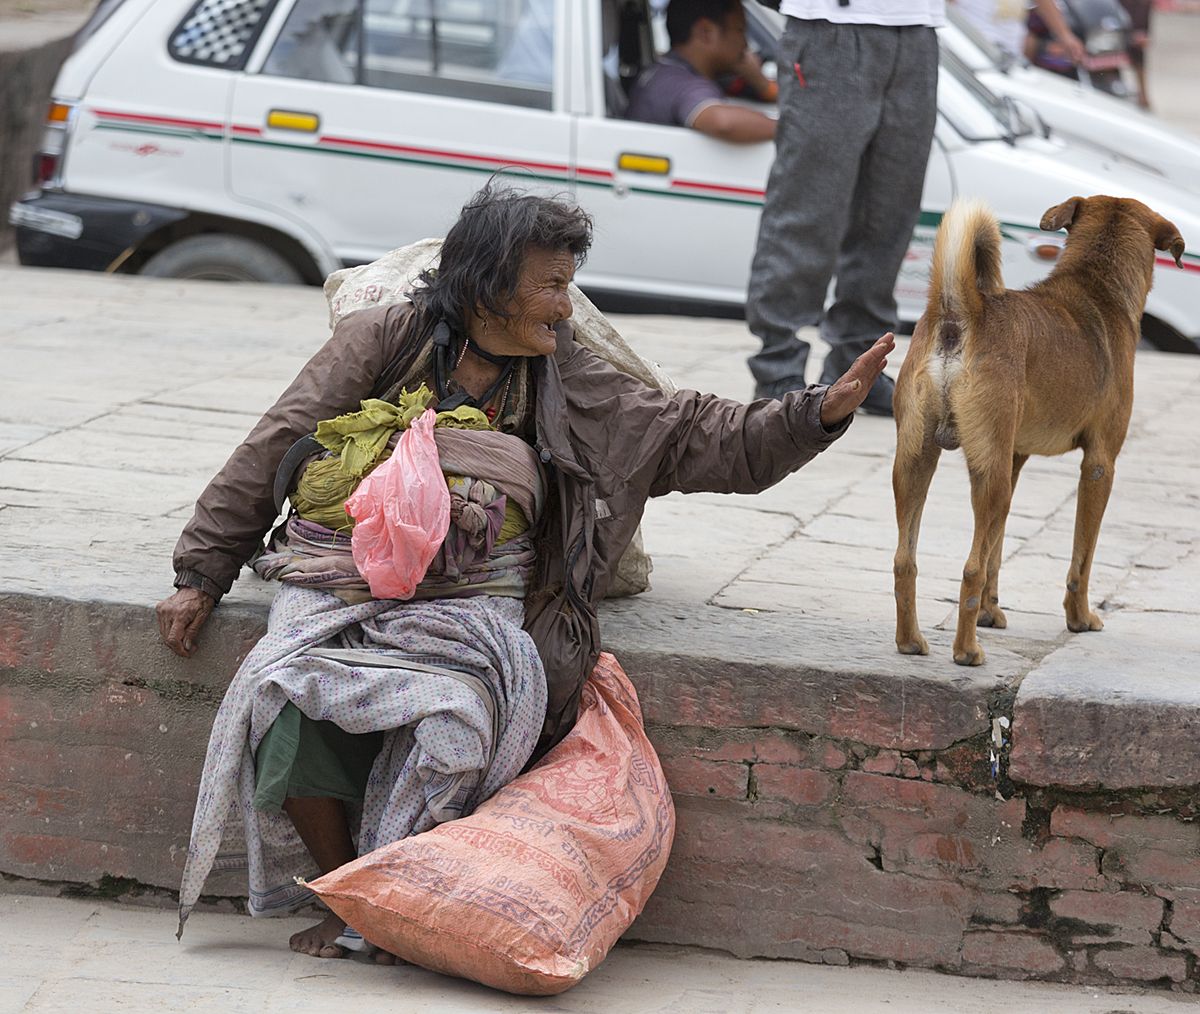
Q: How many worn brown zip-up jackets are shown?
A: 1